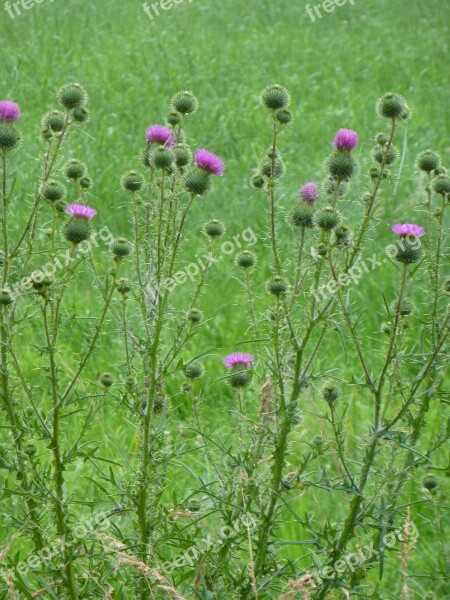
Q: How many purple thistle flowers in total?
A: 8